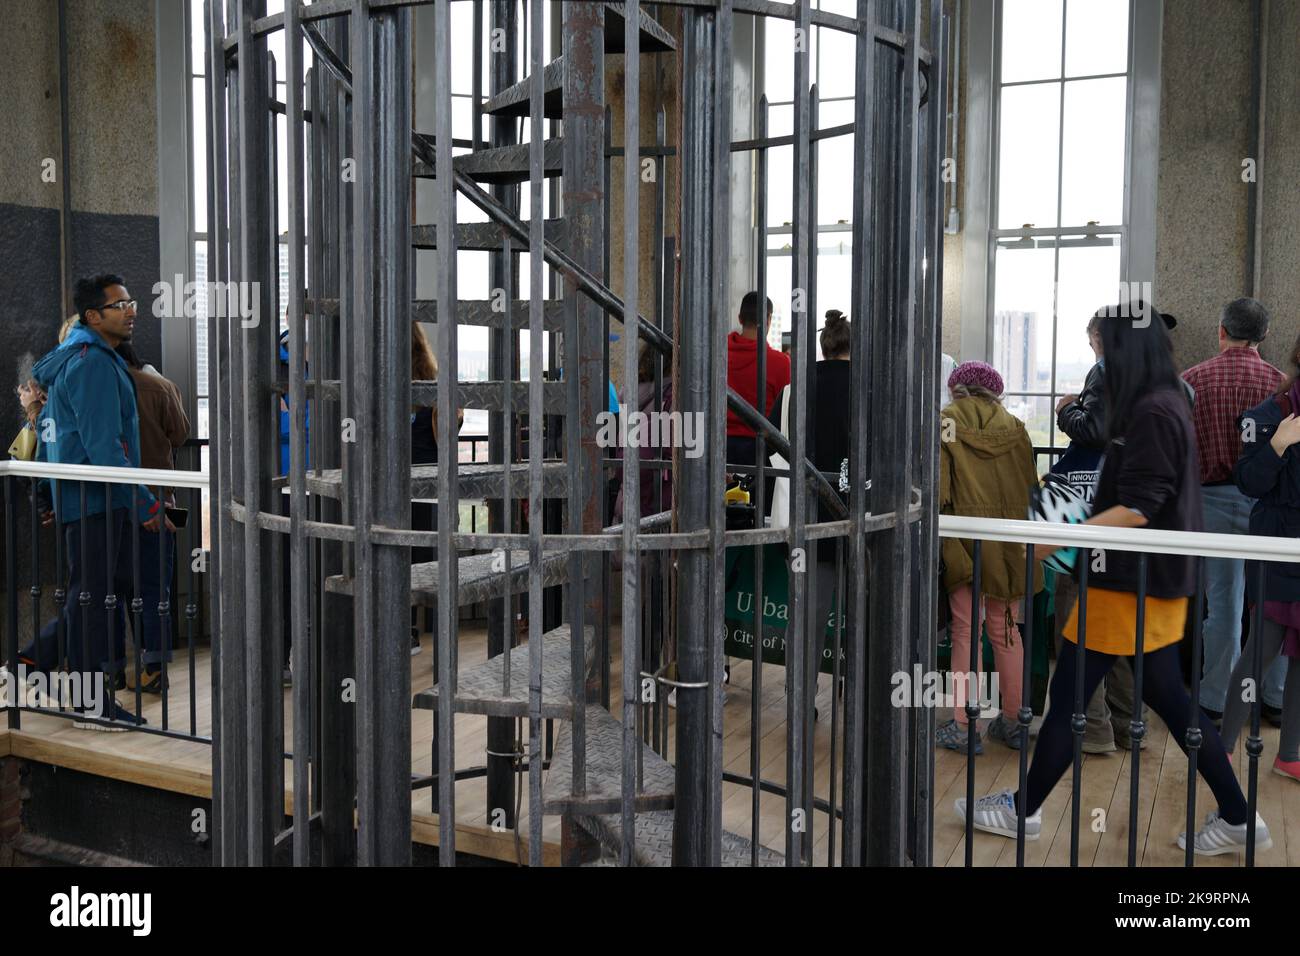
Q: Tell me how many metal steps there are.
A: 11